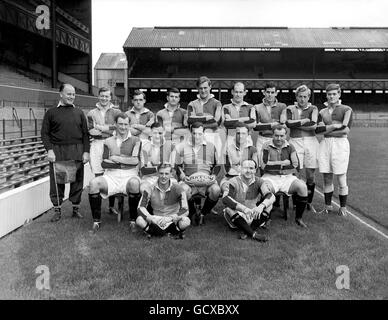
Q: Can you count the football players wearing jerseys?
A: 15